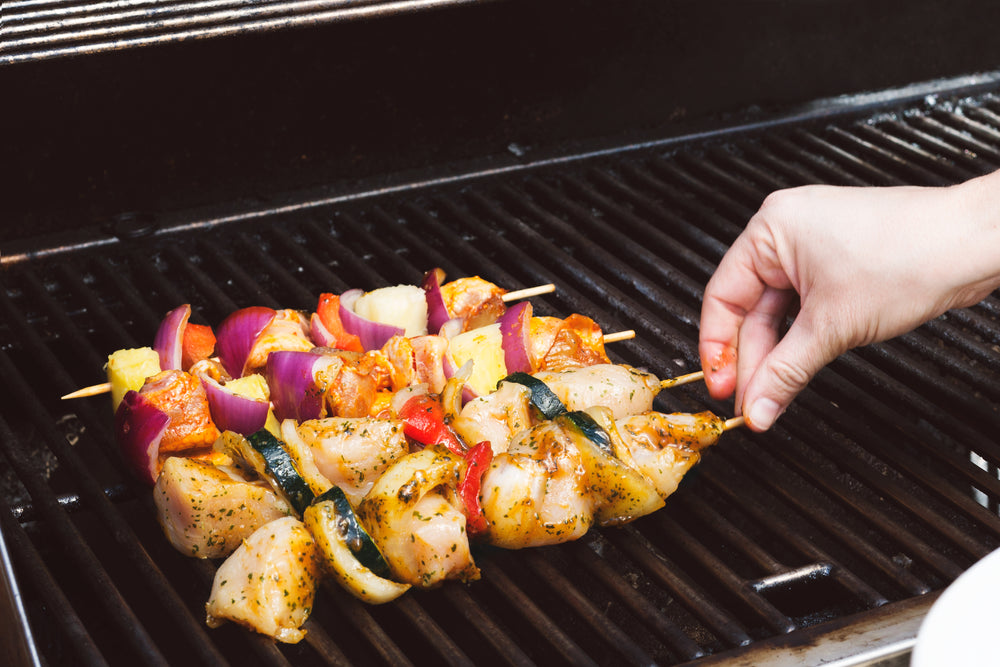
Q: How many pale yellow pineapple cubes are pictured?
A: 4